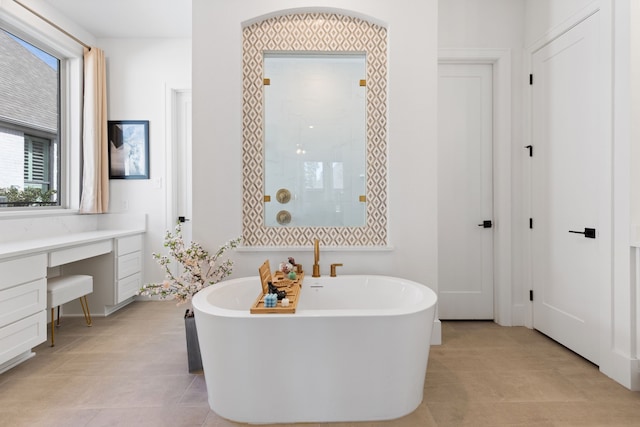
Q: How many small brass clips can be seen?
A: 4